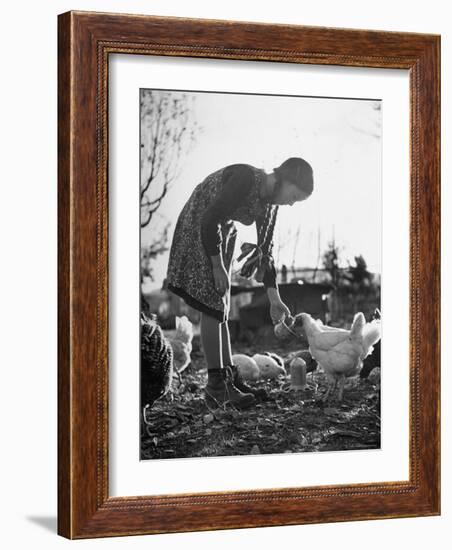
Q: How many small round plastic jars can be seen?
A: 1